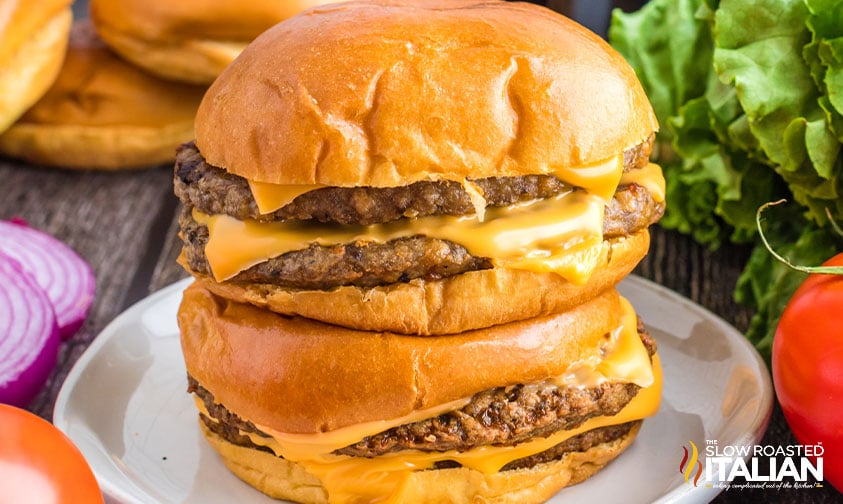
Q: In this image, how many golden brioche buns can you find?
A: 5